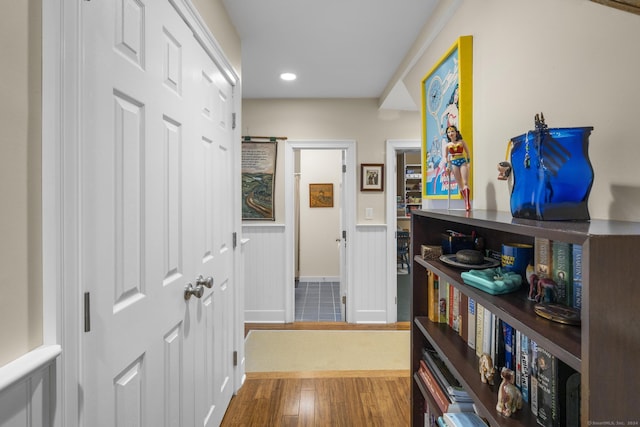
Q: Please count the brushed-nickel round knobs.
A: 2